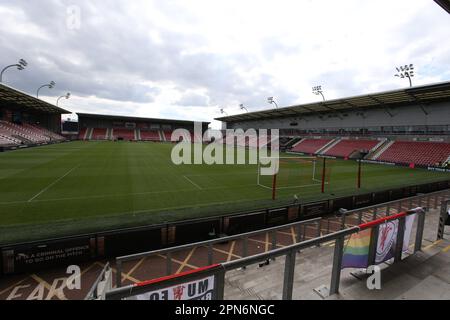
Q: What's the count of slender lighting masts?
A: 8